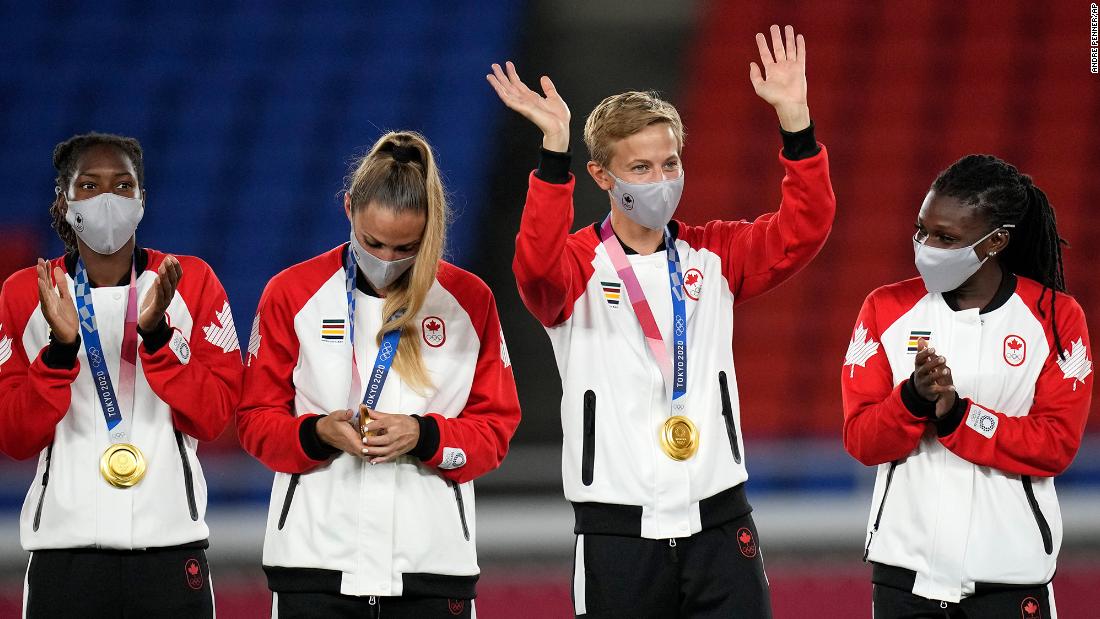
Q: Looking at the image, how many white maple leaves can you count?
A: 6